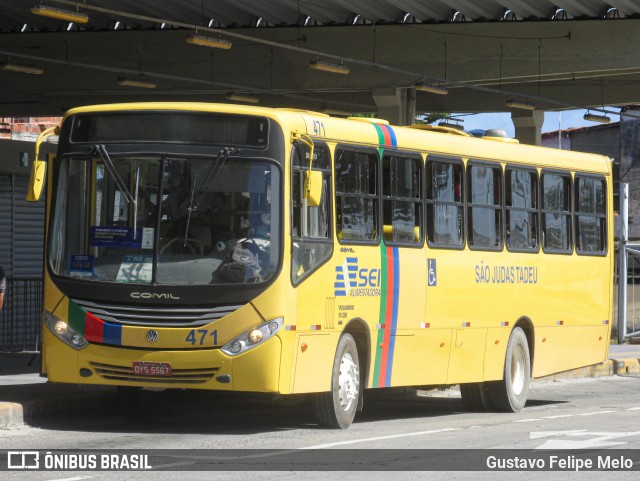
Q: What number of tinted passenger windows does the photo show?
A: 7